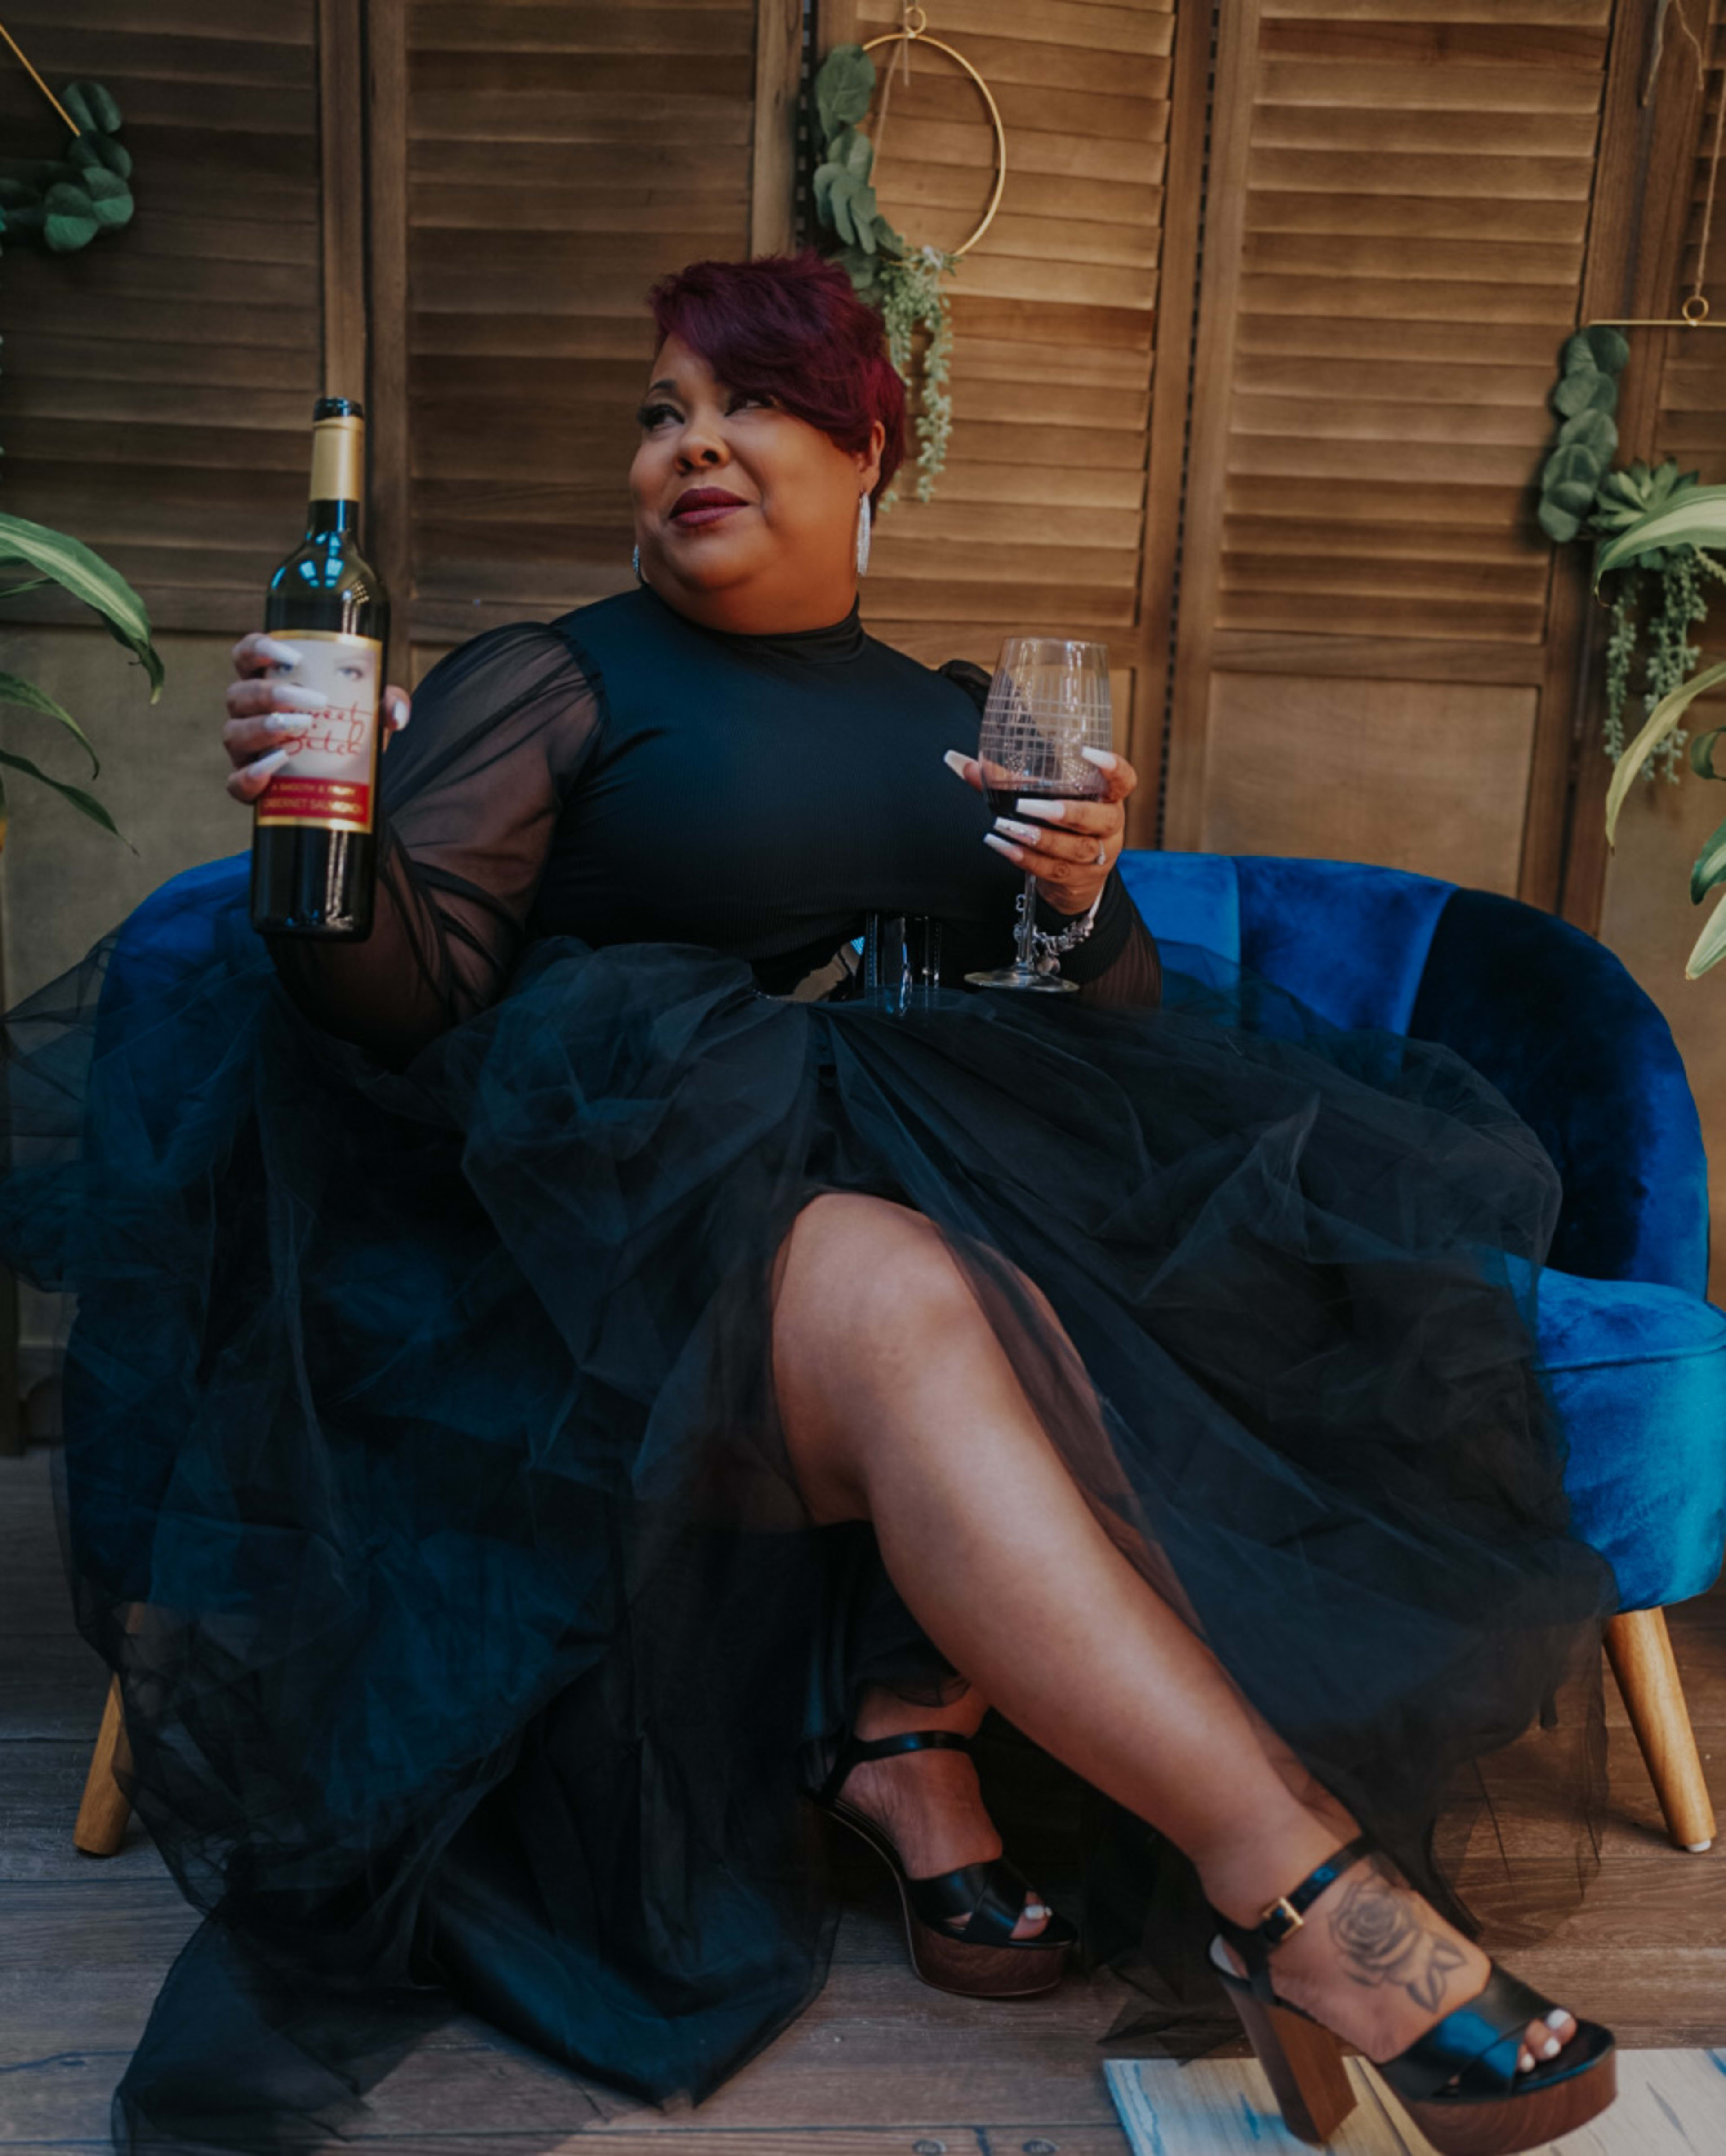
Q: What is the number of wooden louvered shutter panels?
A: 5